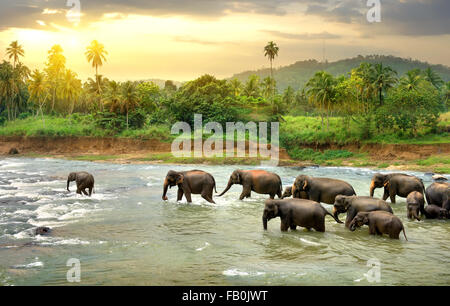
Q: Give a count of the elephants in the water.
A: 12